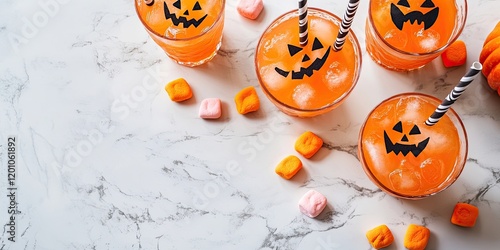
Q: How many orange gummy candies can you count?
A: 8